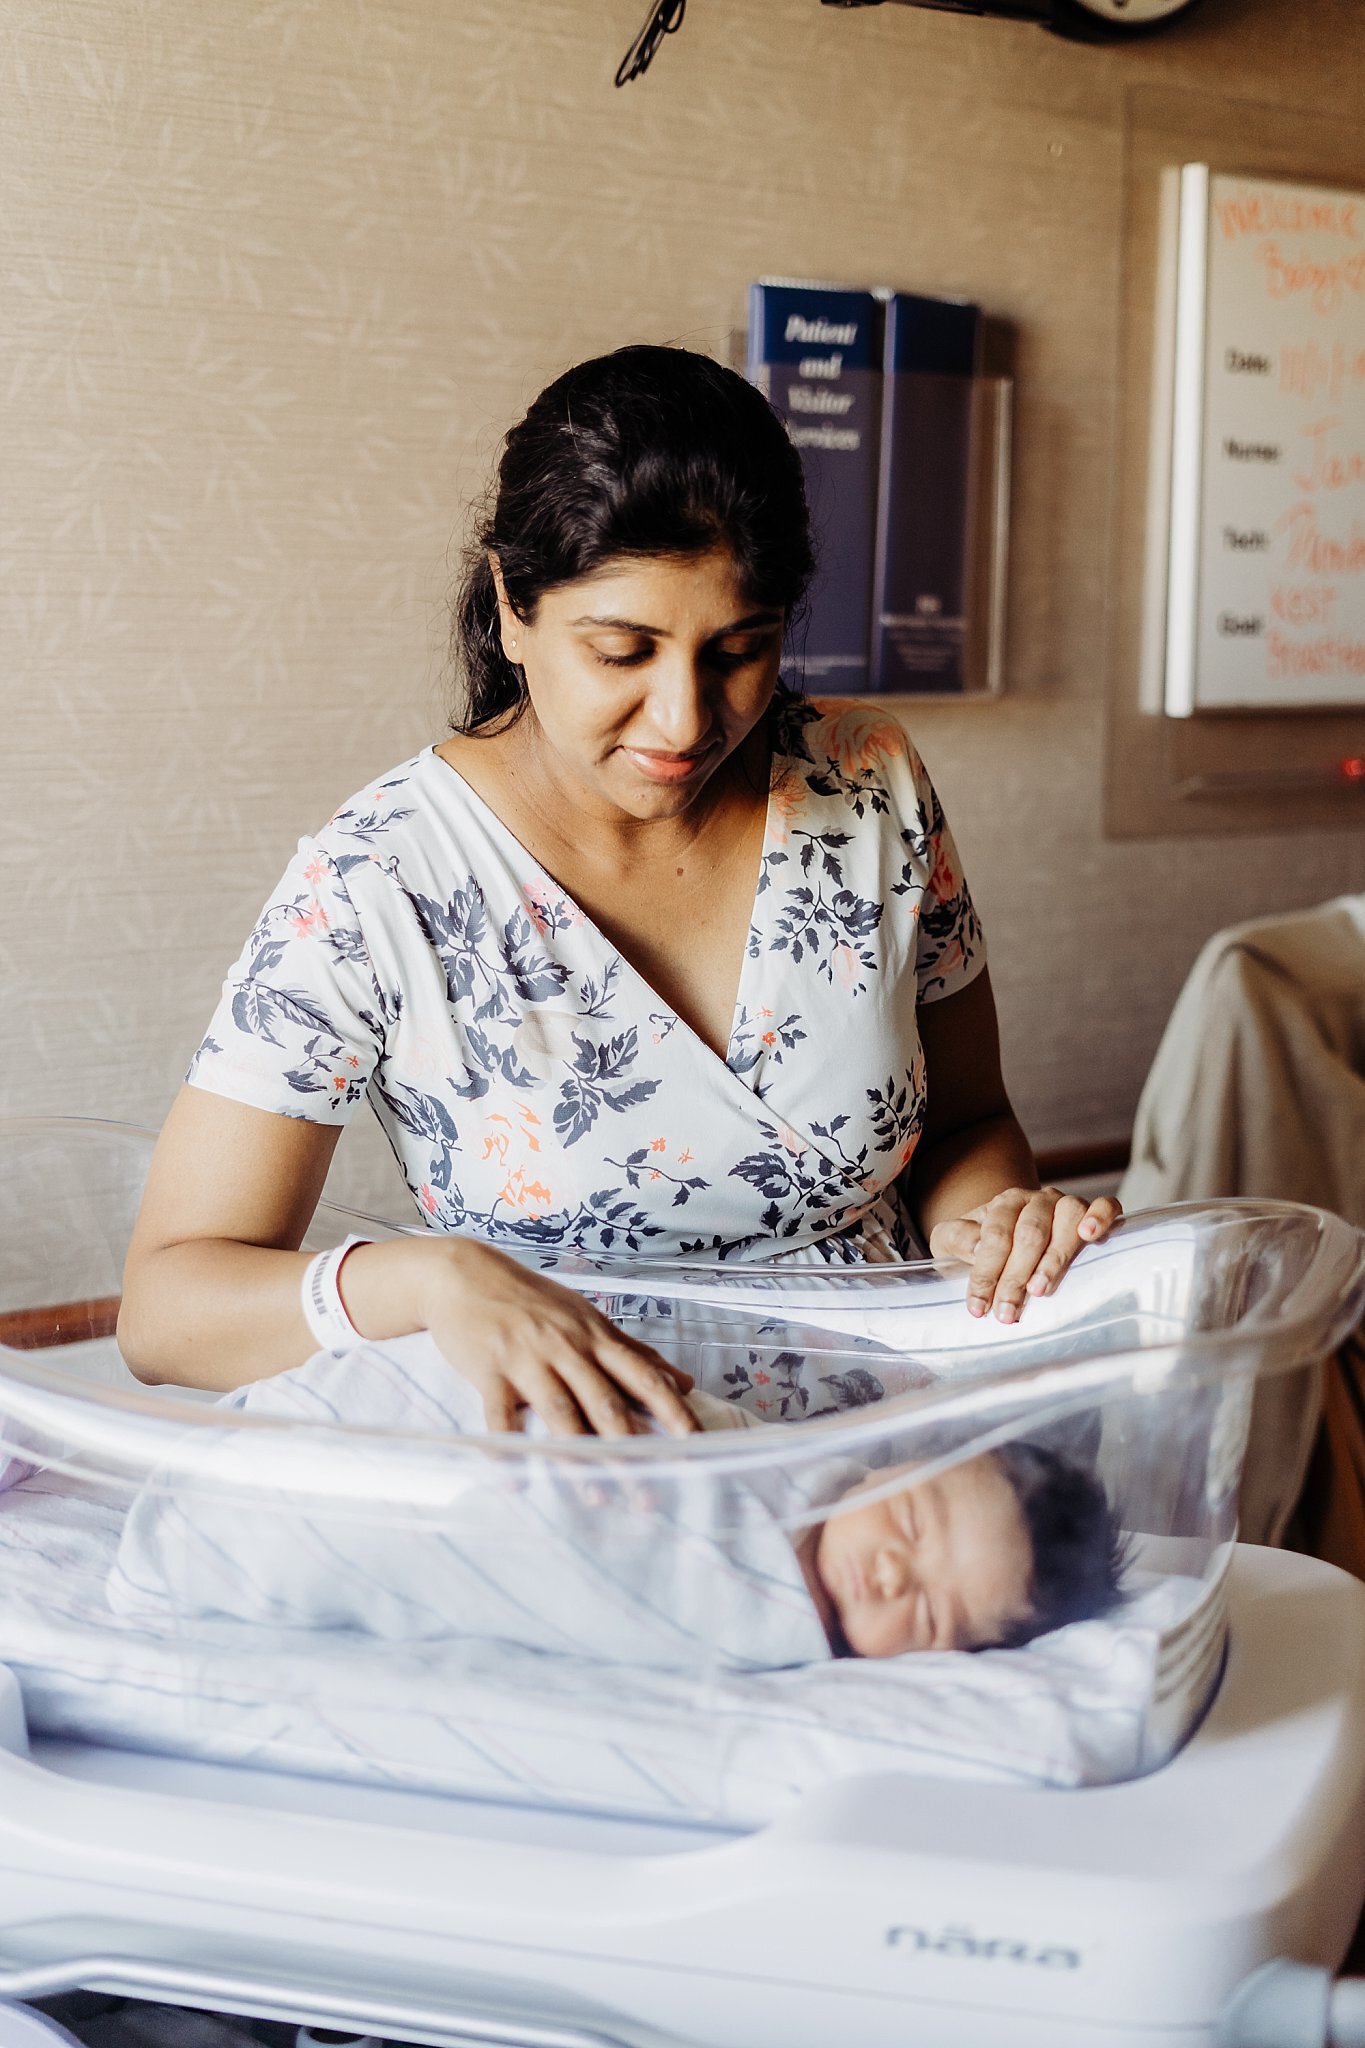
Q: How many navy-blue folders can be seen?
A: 2